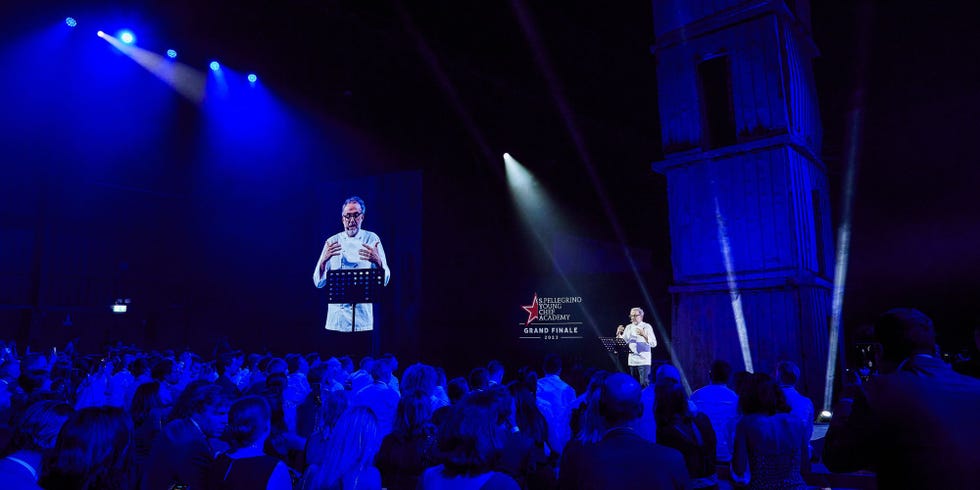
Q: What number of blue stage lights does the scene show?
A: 5